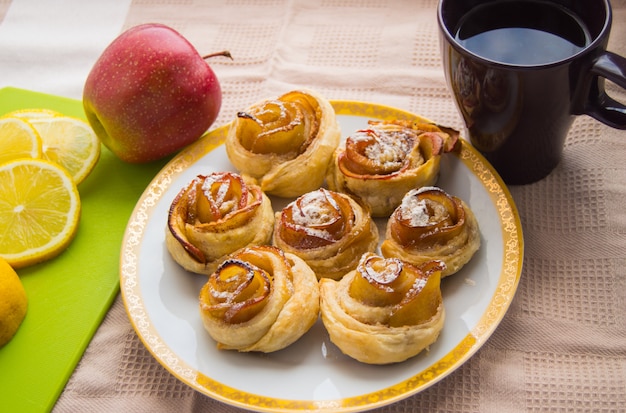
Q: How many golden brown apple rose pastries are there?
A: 7